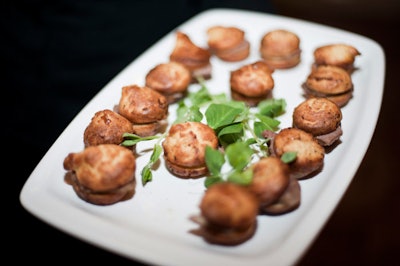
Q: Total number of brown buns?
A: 15